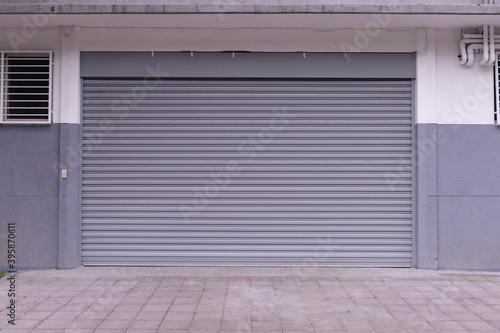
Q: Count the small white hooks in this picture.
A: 5